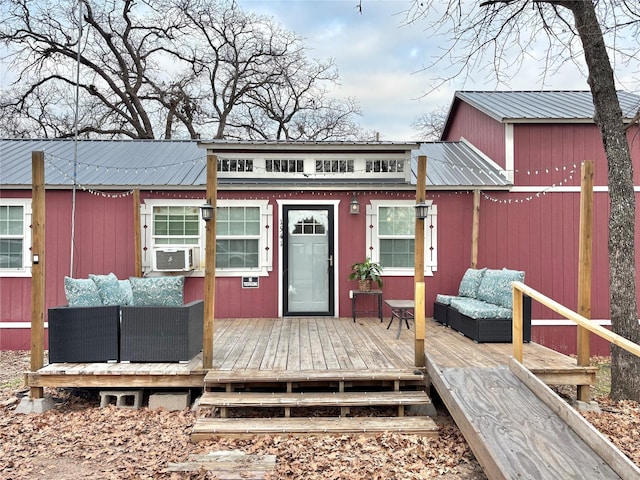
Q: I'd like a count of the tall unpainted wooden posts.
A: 6